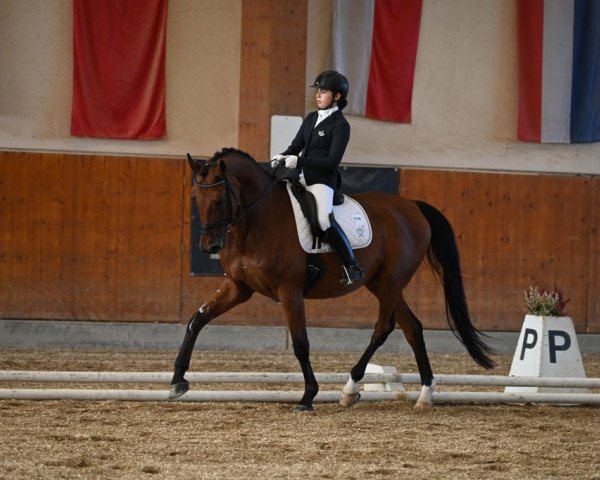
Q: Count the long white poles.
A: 2